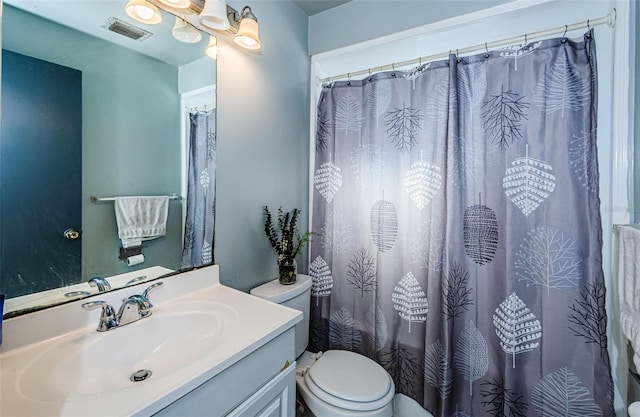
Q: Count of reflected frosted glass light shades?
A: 3